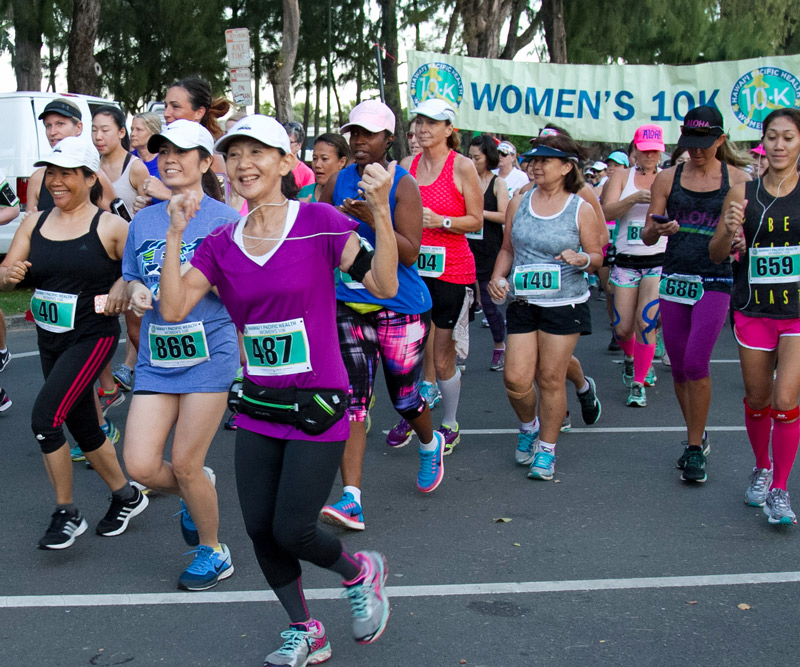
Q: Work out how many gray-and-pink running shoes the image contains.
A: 2